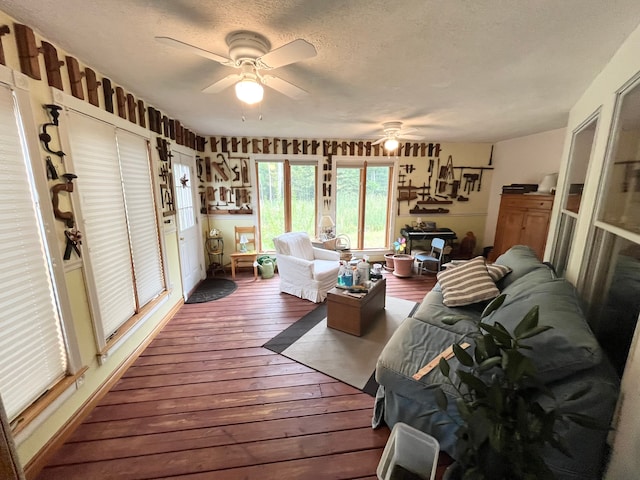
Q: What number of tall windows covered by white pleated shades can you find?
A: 3